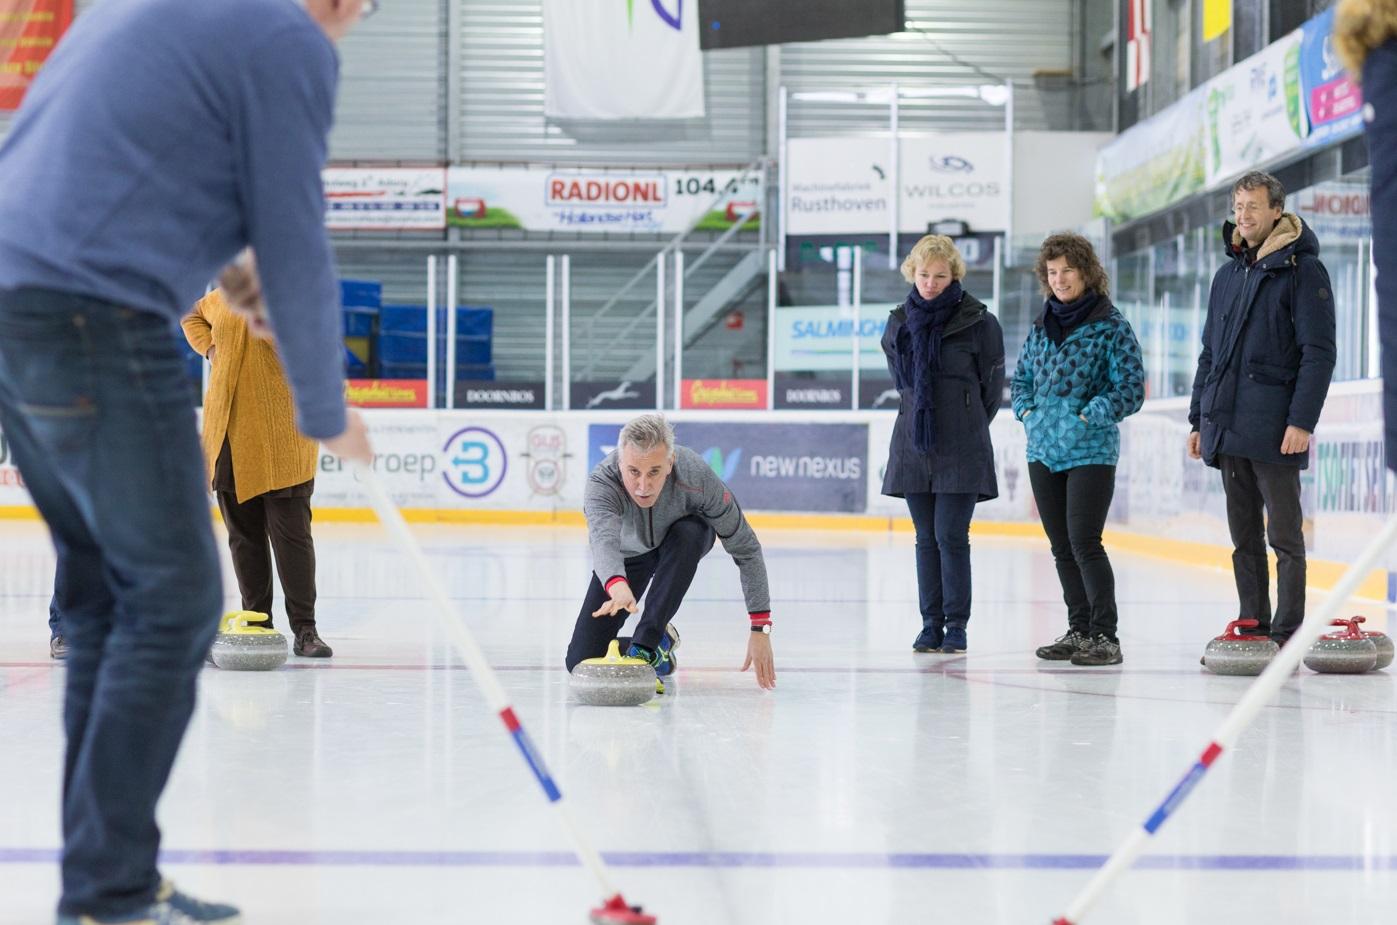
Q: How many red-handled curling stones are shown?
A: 3